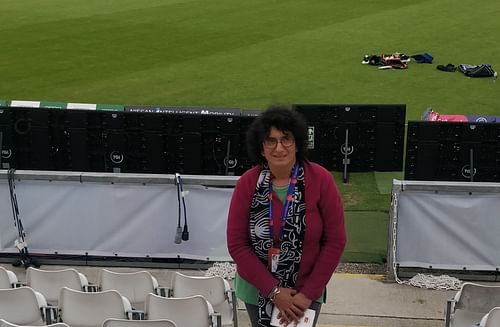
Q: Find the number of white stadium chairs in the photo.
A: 11